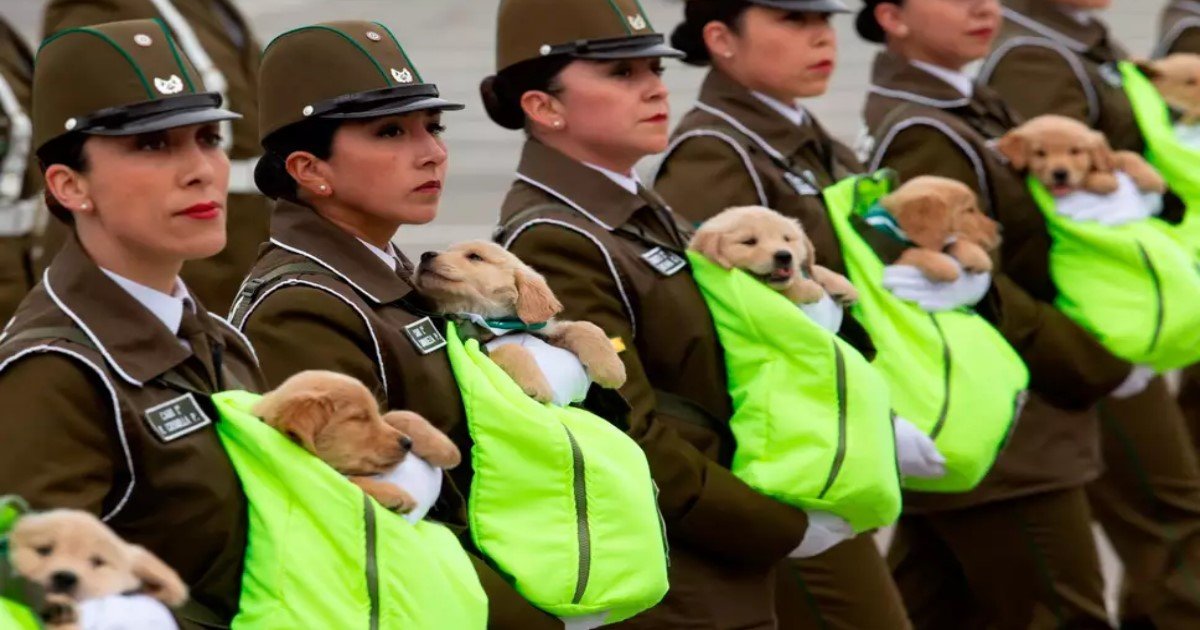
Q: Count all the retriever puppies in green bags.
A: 7